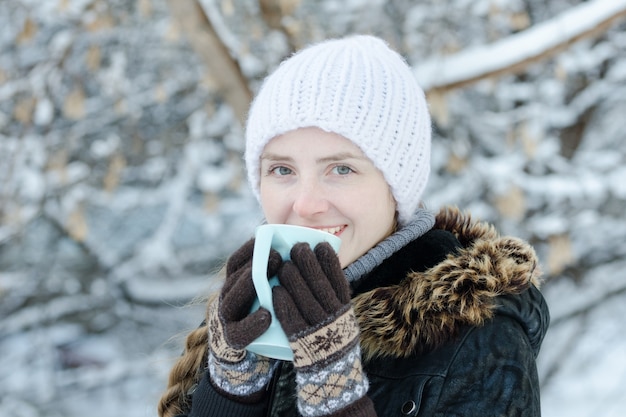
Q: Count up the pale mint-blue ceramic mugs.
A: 1